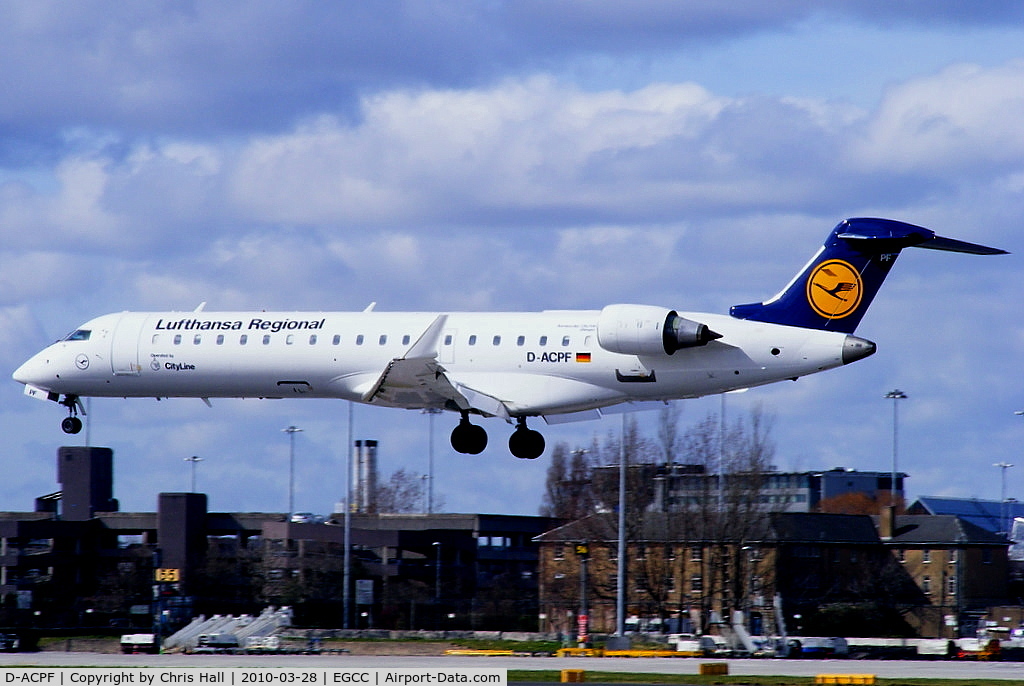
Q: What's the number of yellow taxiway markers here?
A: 3